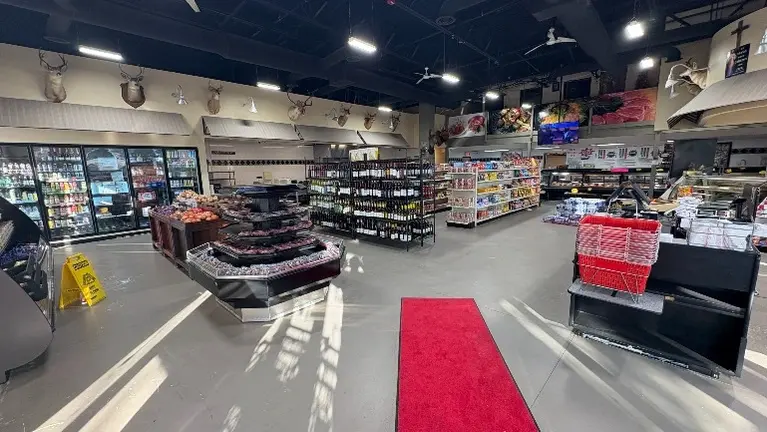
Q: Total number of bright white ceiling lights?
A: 9